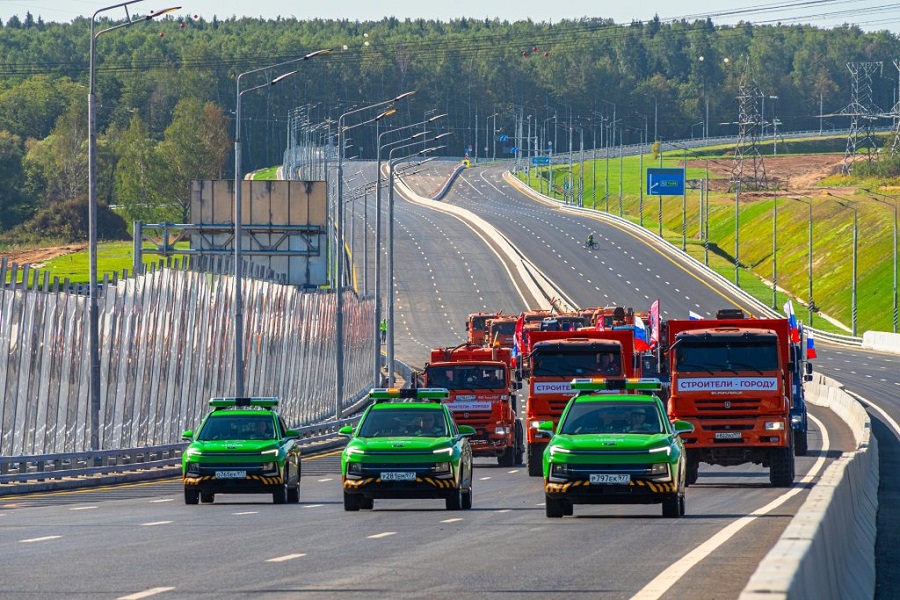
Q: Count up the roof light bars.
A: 3